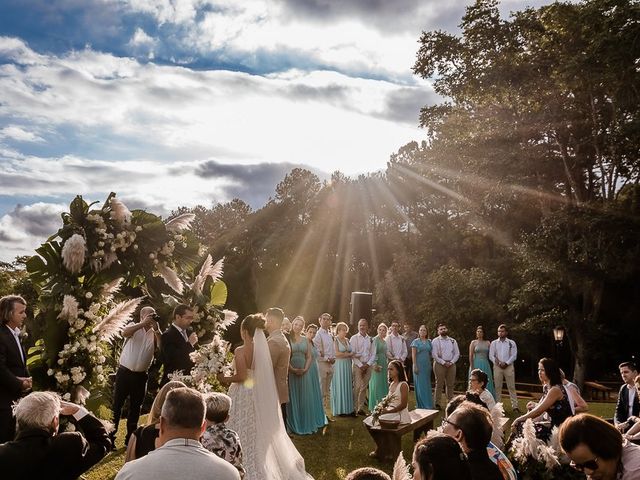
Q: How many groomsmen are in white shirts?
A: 5